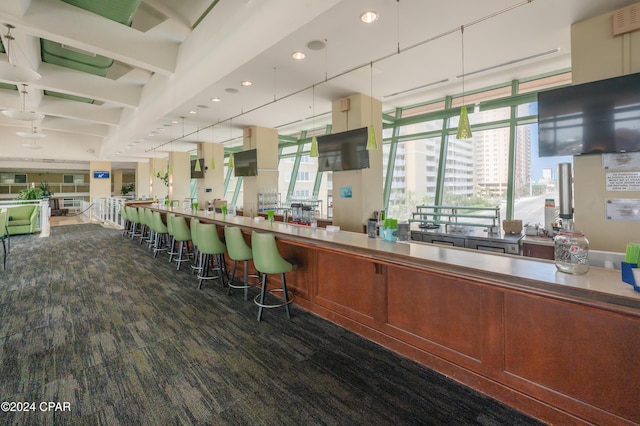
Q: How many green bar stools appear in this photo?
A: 12